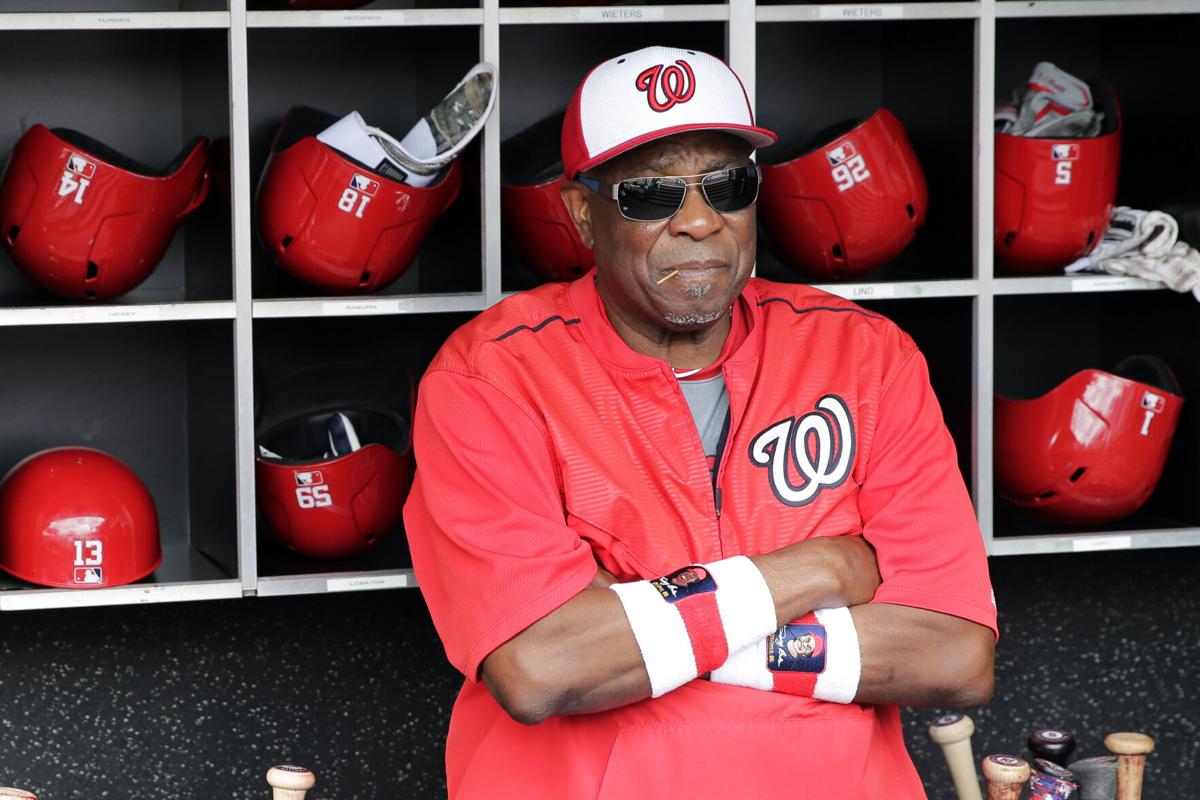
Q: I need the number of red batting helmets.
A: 8